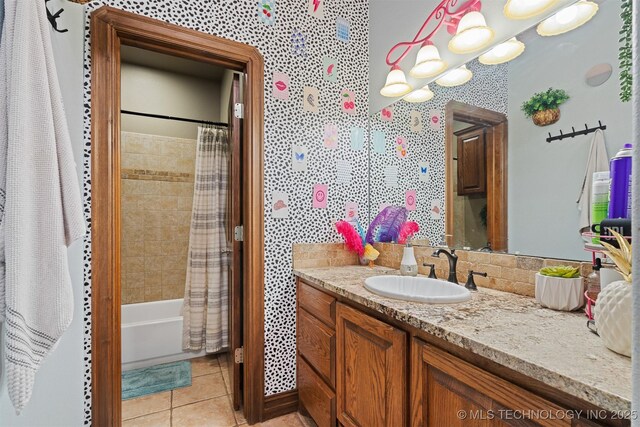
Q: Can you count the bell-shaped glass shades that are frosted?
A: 4